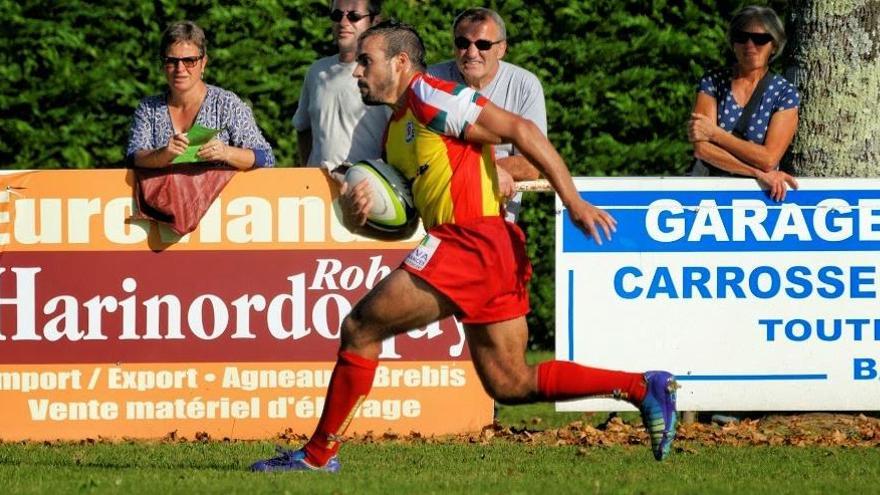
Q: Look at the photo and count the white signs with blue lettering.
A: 1